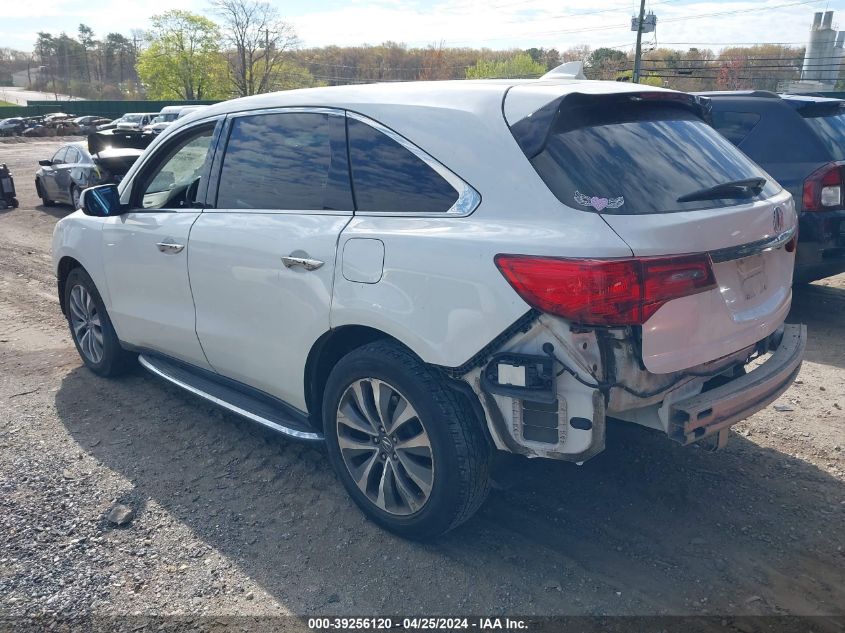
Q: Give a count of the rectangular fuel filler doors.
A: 1